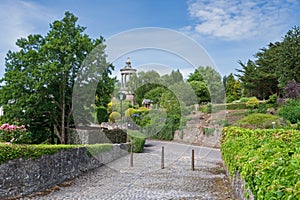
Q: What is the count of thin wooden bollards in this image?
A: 3